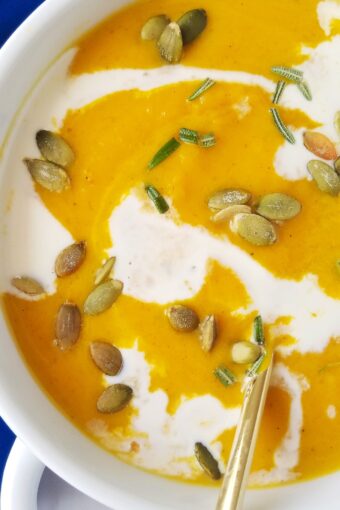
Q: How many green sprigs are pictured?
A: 12